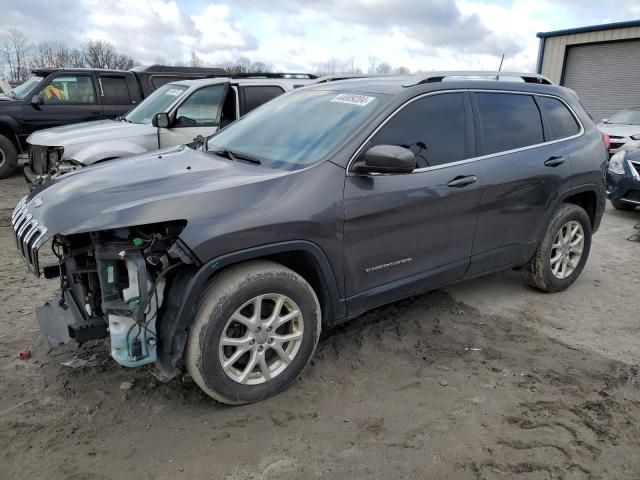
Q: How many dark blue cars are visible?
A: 1